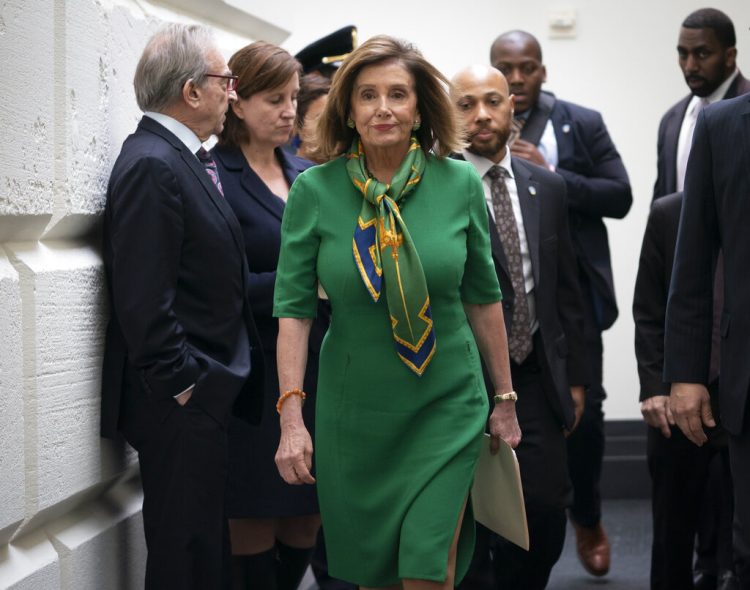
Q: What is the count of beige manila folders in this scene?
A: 1